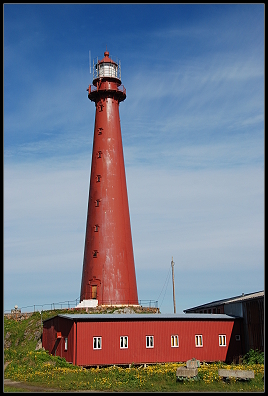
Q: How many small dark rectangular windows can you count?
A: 7